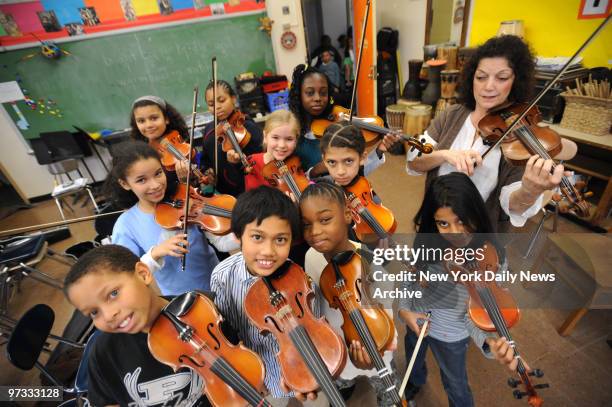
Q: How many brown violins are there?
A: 11